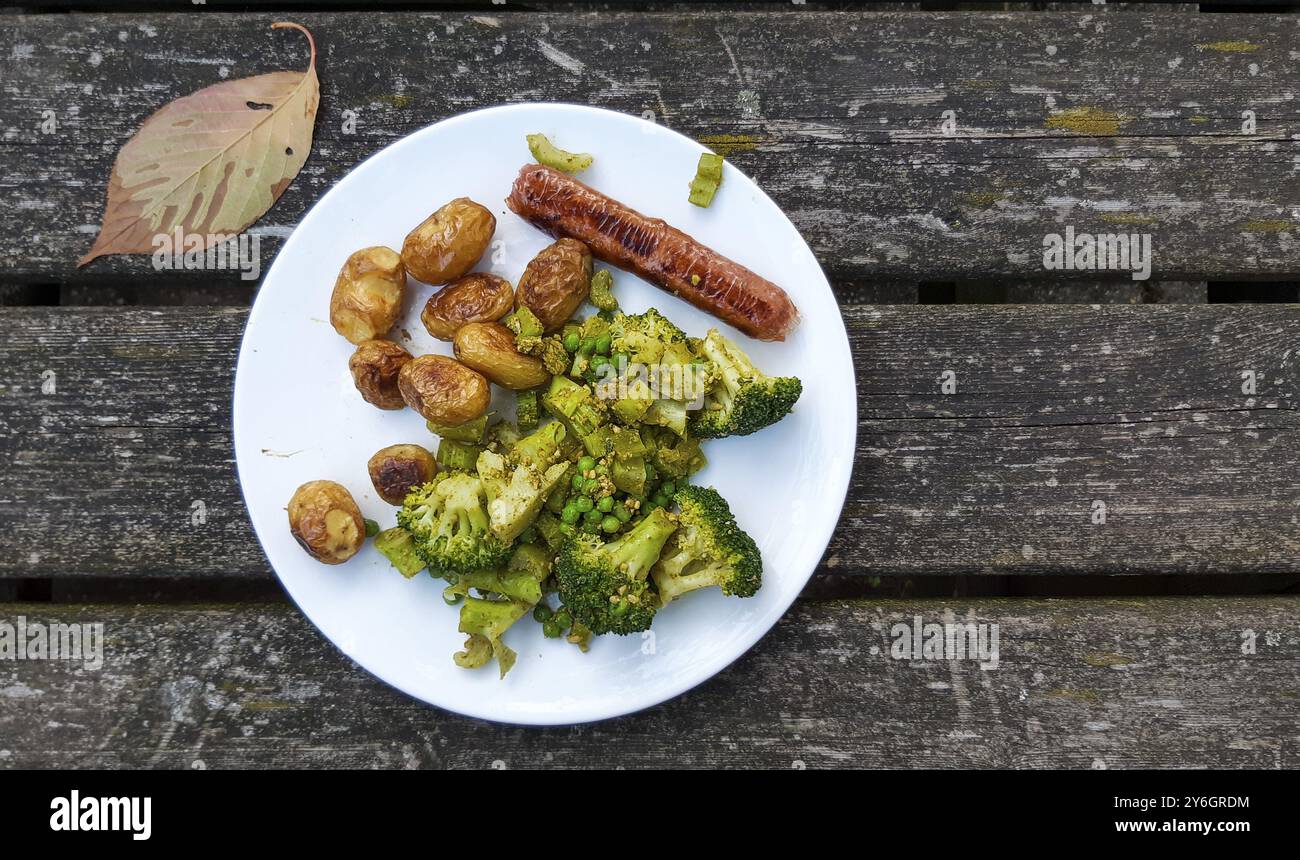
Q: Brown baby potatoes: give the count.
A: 9